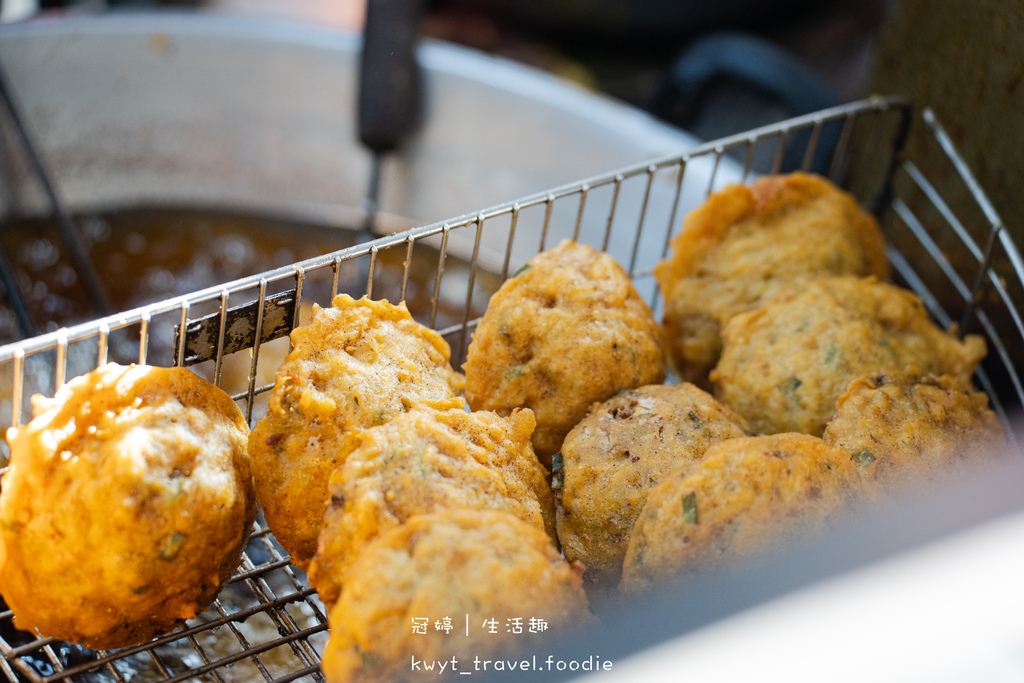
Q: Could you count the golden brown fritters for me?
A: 10